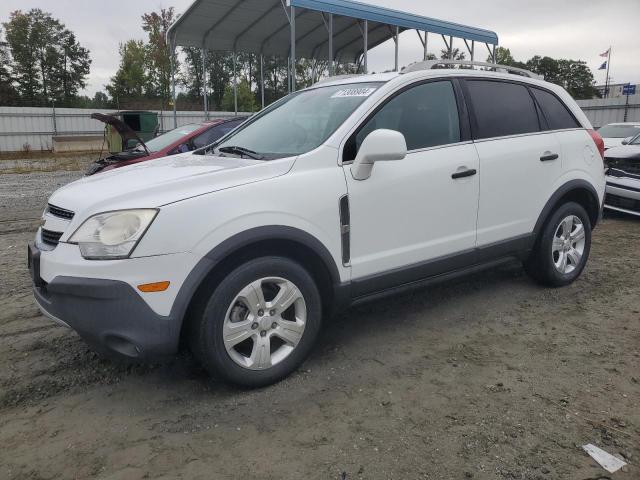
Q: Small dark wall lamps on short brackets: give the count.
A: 0